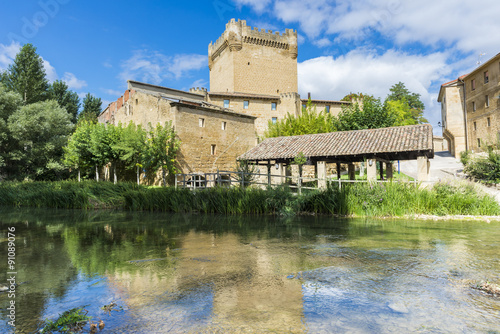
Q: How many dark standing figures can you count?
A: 0